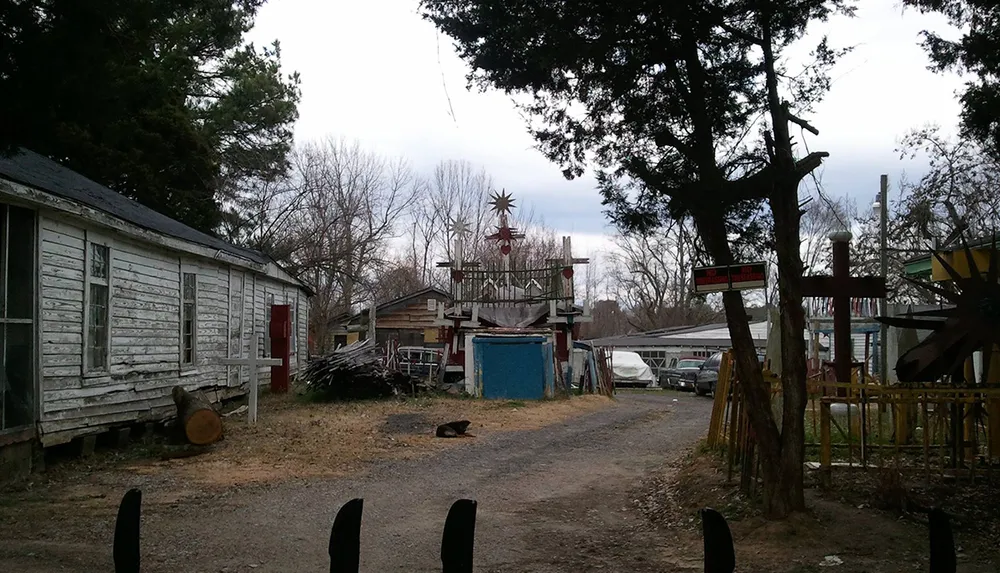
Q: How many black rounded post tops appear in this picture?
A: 5